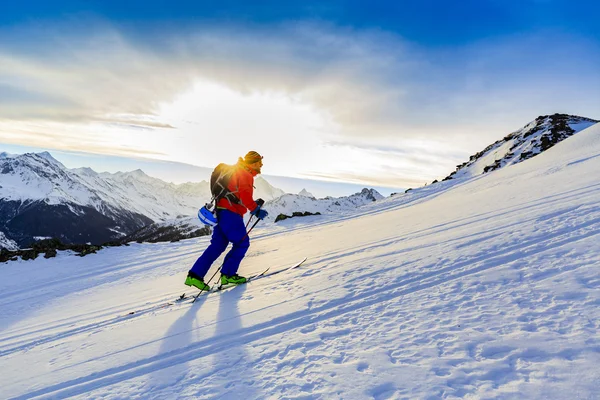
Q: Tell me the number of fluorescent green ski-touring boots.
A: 2